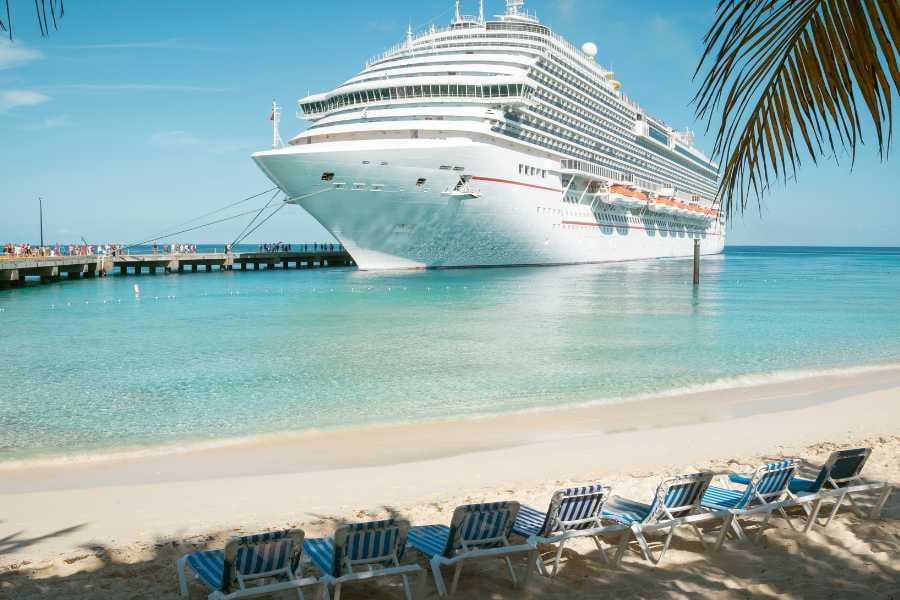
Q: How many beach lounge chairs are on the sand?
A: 7